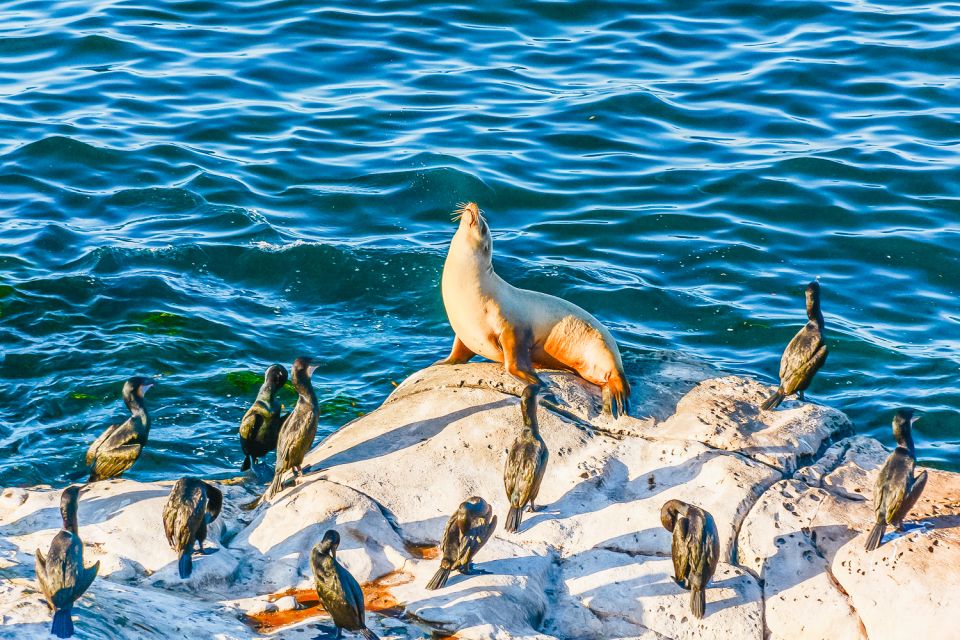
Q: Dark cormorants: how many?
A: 11